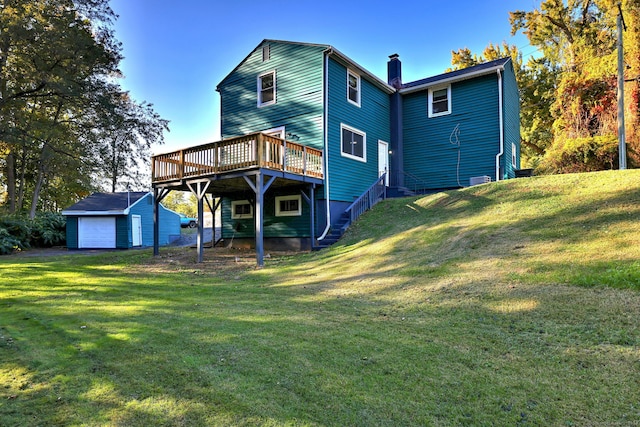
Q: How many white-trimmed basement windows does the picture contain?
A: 2